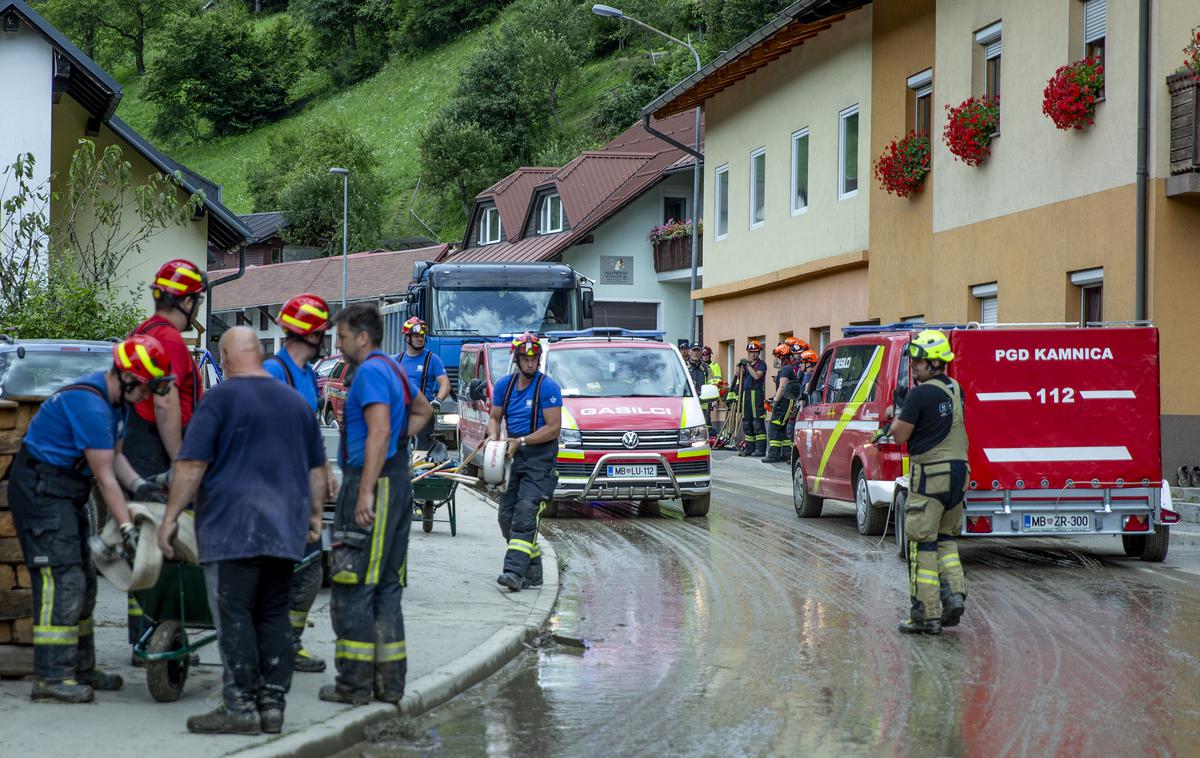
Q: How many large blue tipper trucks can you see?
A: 1